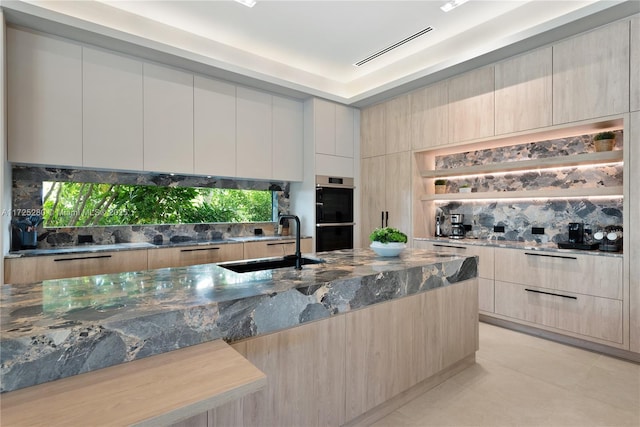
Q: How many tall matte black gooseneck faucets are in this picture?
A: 1